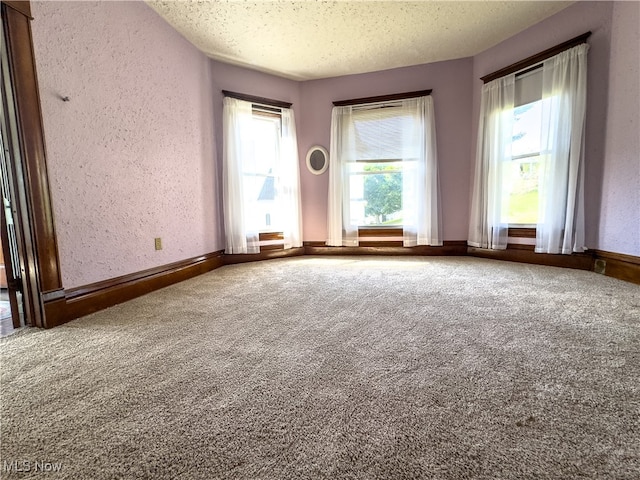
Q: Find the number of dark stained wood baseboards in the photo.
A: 5